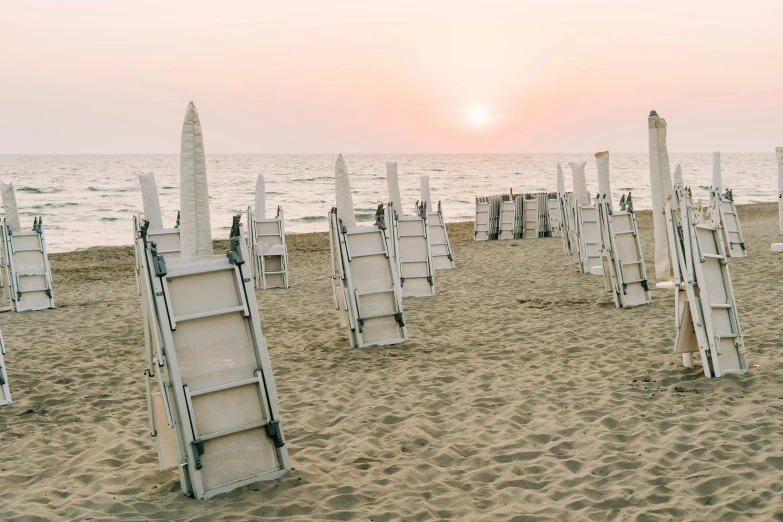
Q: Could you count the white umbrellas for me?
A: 14